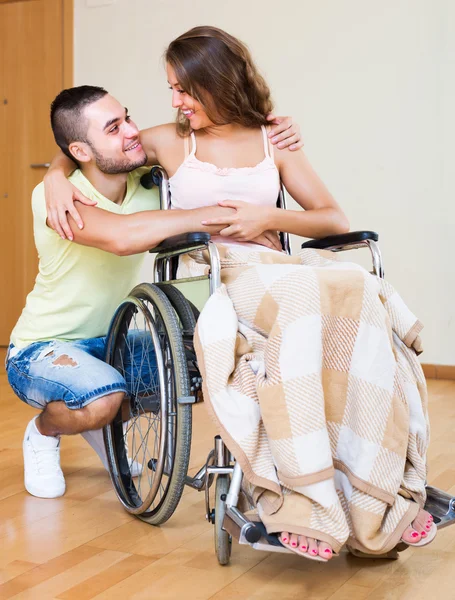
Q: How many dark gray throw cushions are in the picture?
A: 0